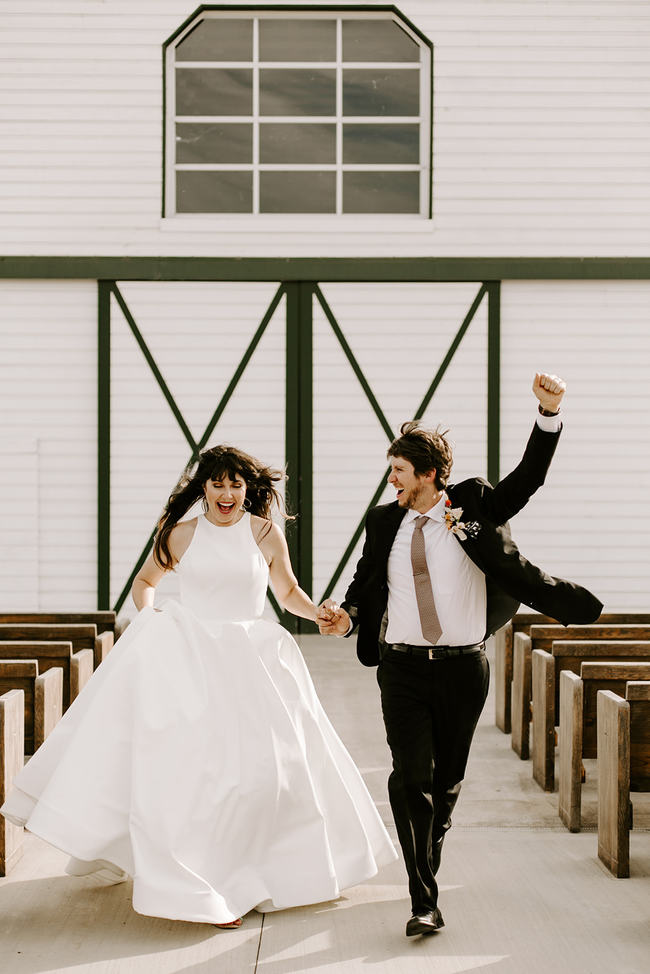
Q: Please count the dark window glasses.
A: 12